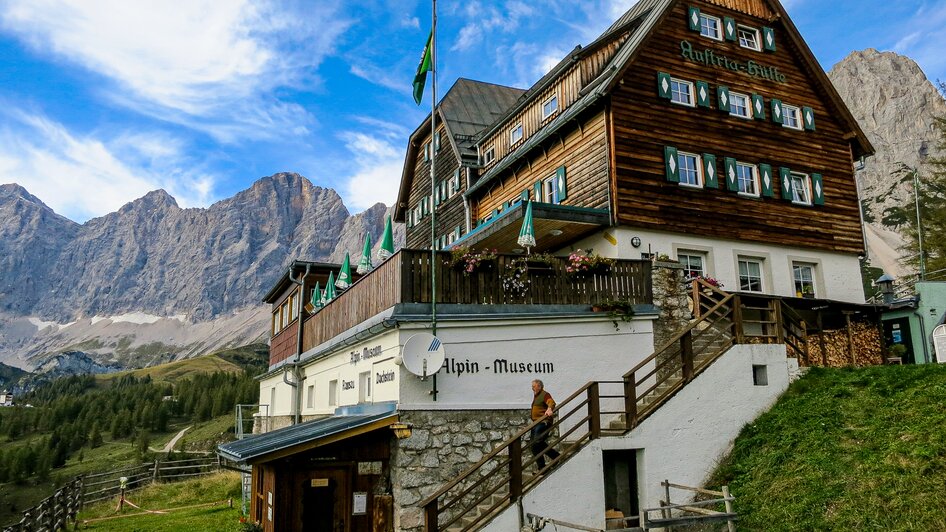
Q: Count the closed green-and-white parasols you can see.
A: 6